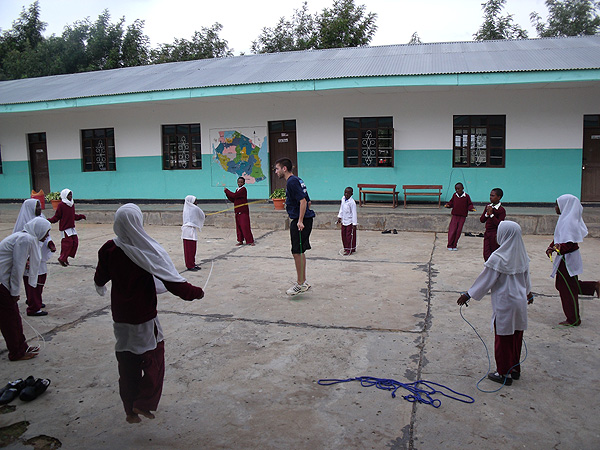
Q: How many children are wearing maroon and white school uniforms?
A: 11